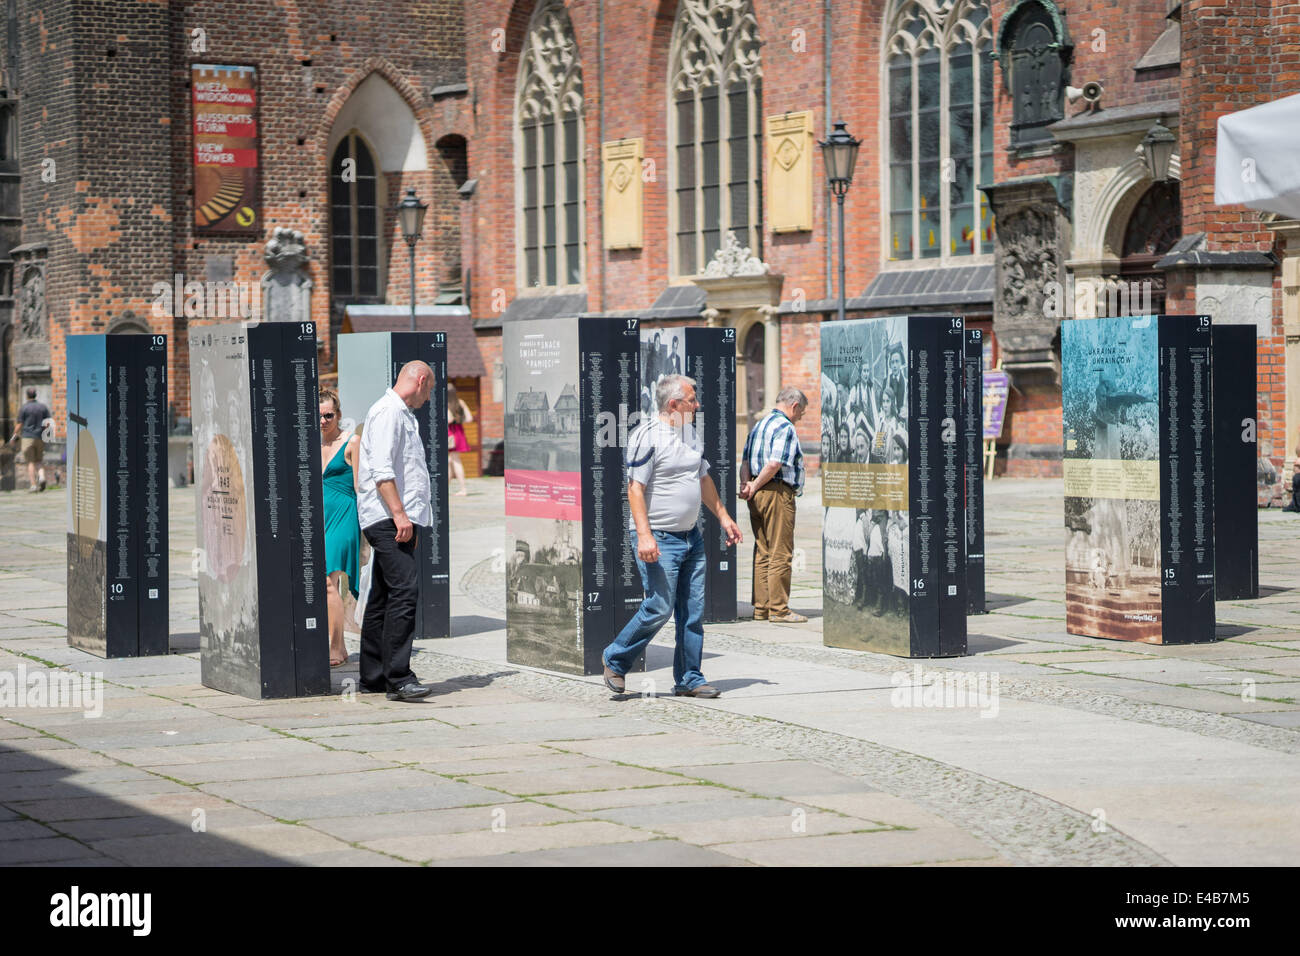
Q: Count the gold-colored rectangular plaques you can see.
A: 2